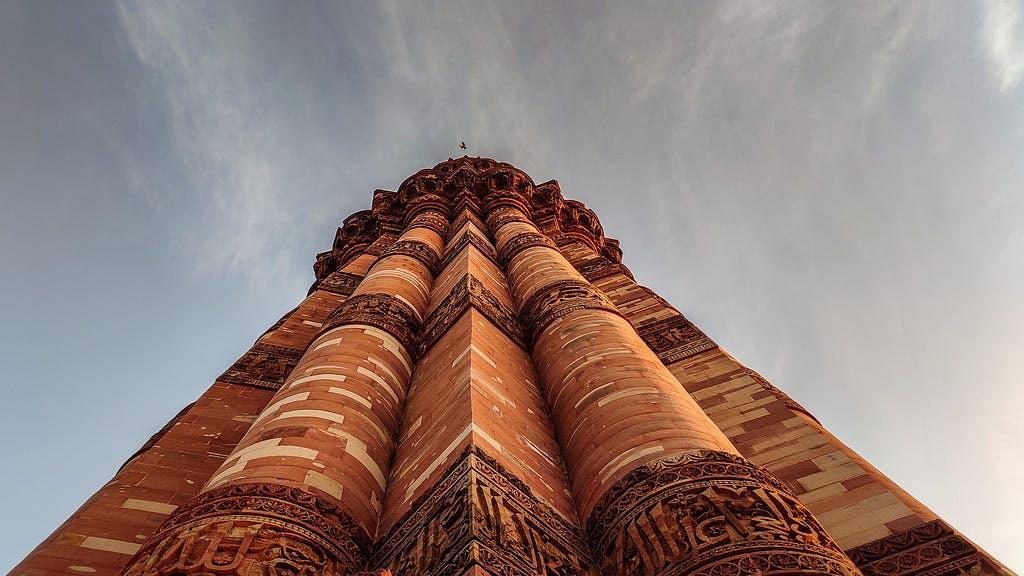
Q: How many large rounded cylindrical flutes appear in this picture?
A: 2